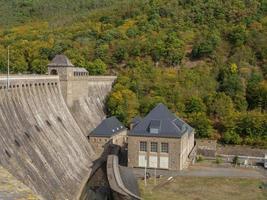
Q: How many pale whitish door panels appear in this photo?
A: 3